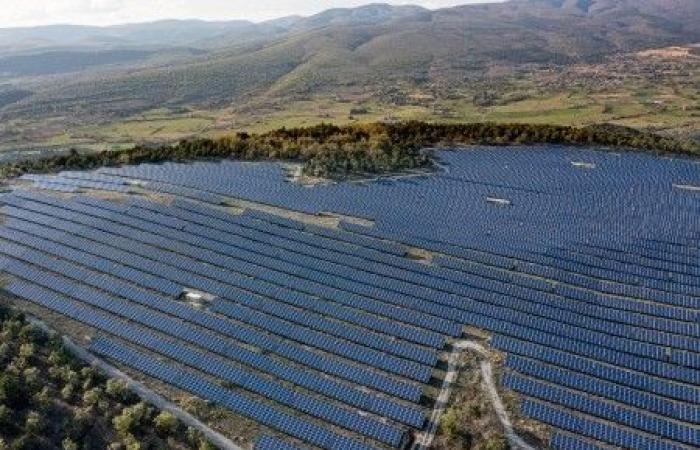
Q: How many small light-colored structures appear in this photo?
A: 4